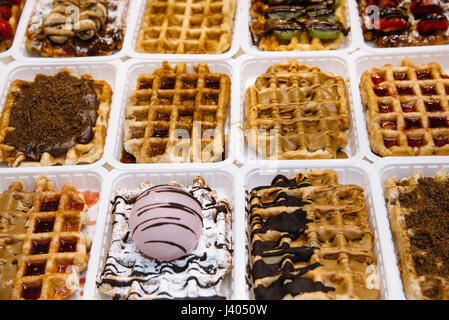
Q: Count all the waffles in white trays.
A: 13